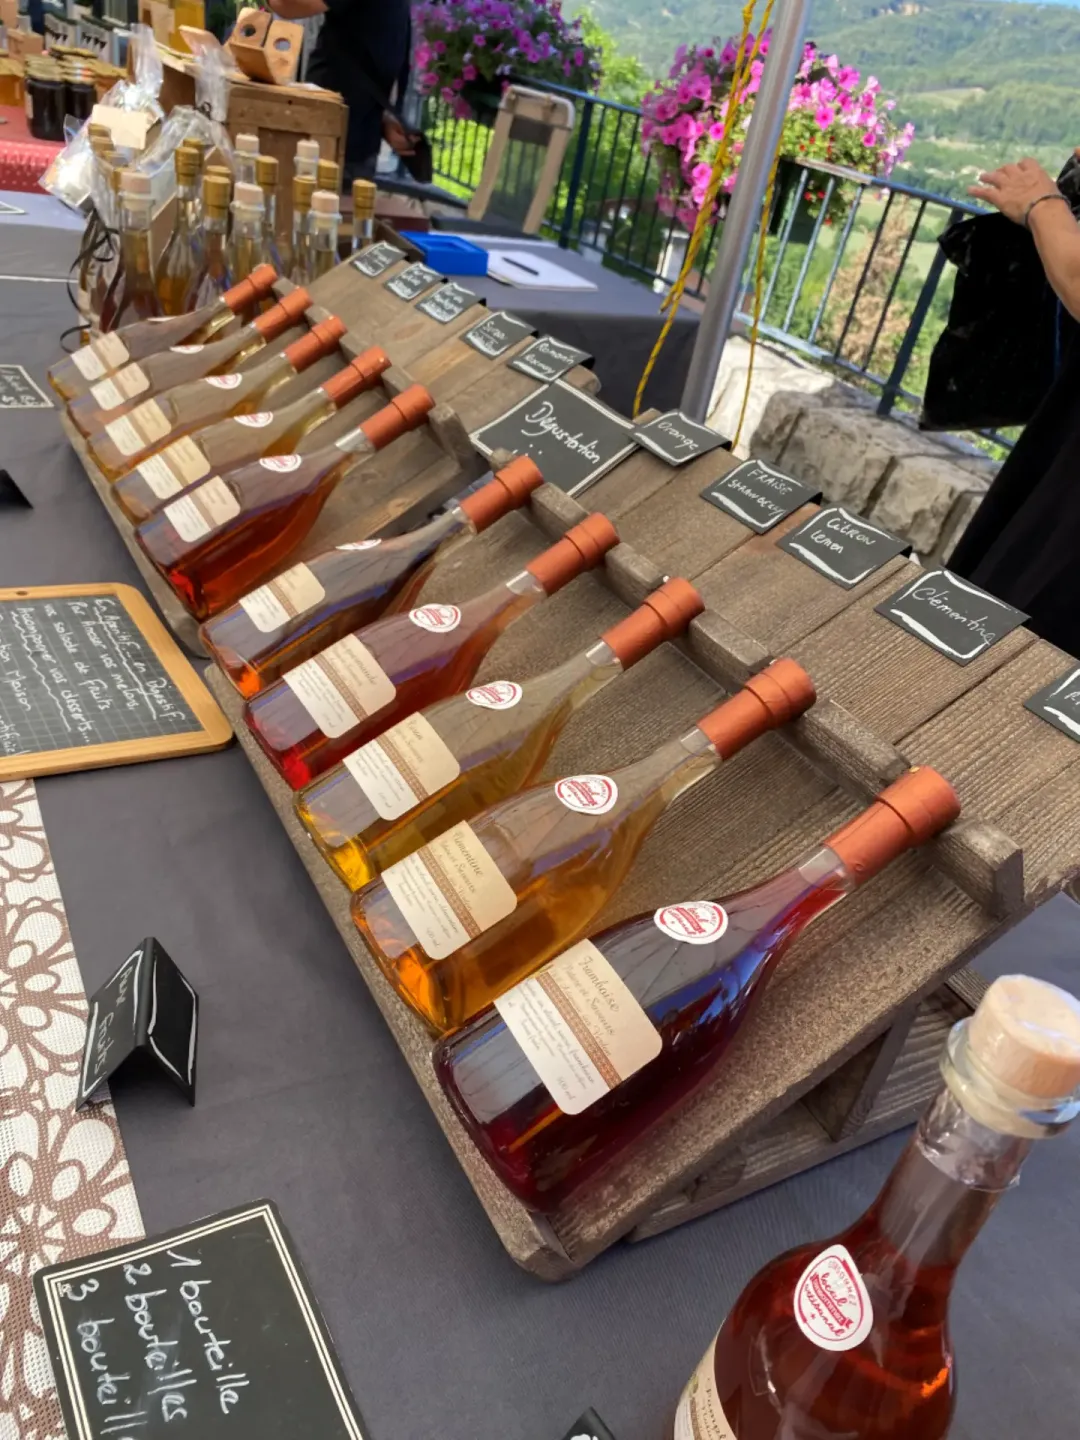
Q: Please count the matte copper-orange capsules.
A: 10